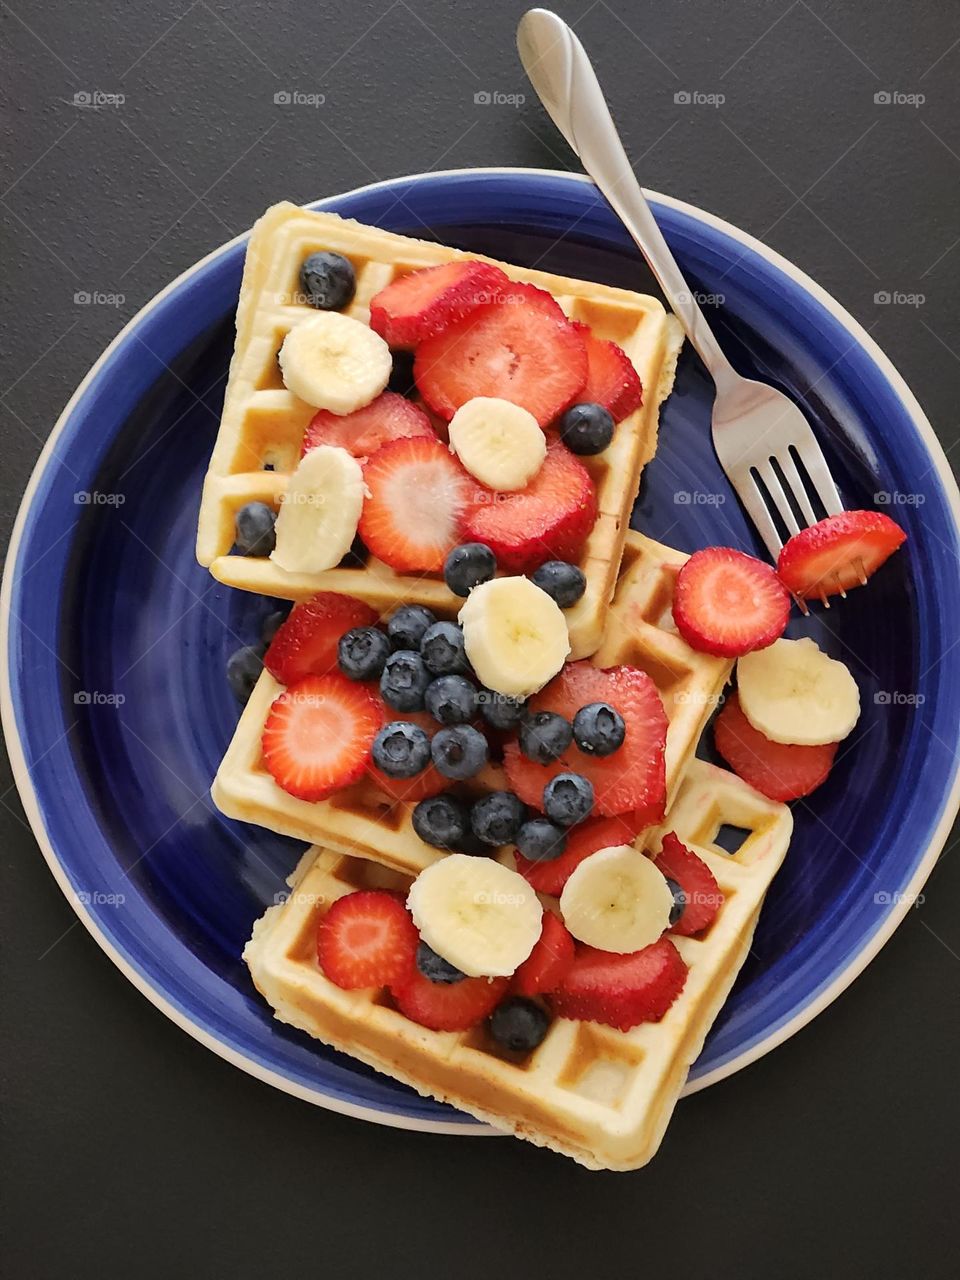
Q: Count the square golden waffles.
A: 3